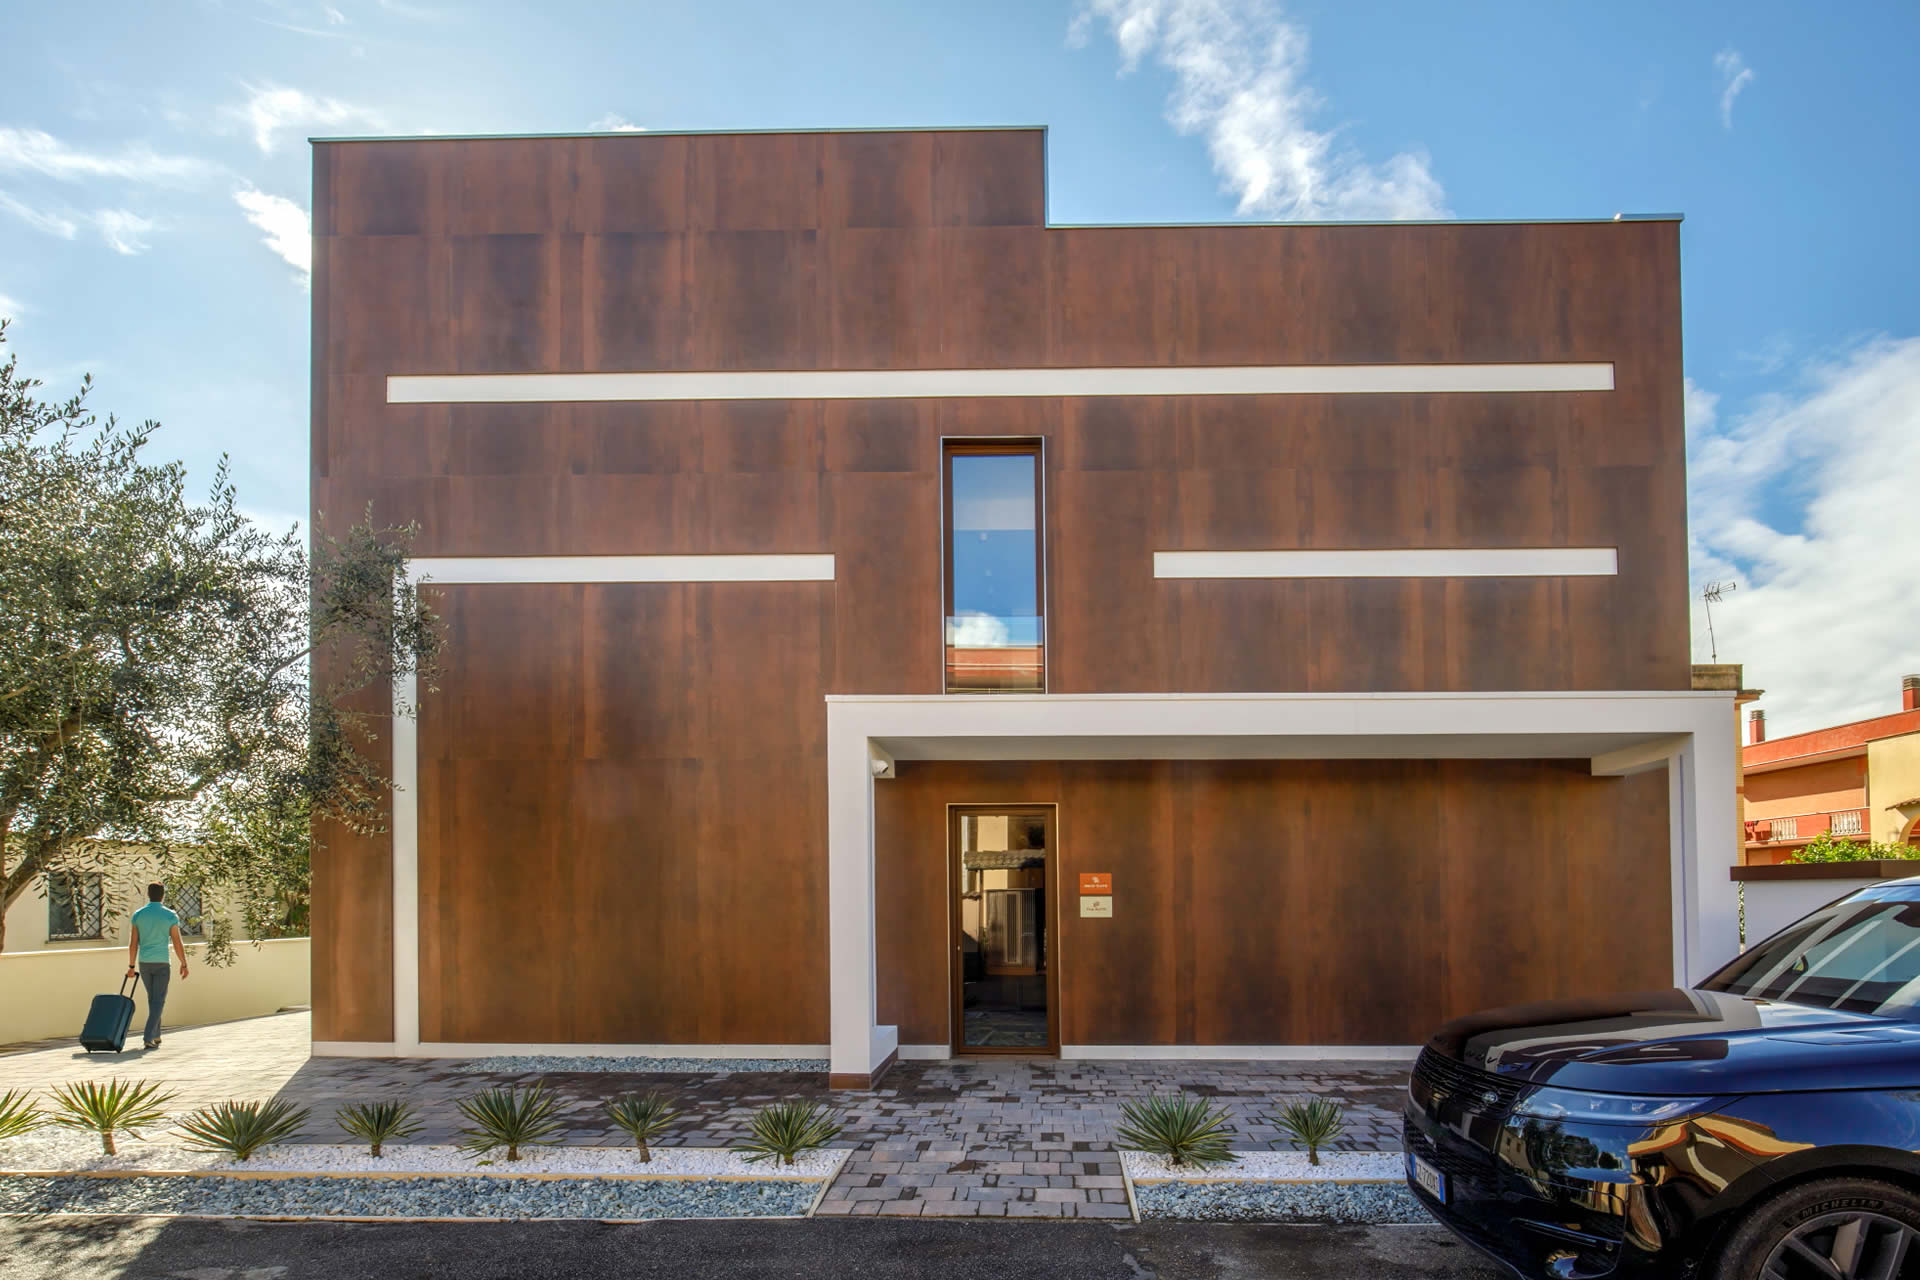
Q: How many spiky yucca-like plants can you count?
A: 9